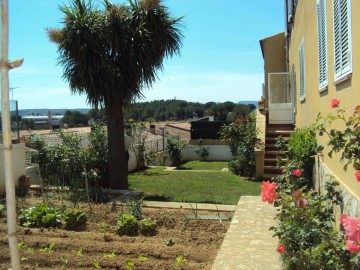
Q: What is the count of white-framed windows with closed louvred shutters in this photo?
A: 3